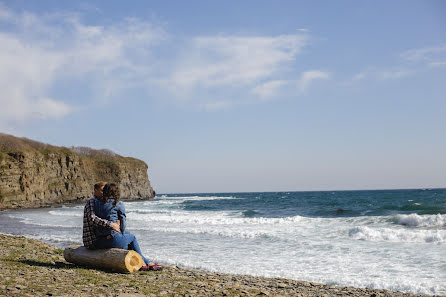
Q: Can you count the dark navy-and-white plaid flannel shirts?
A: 1